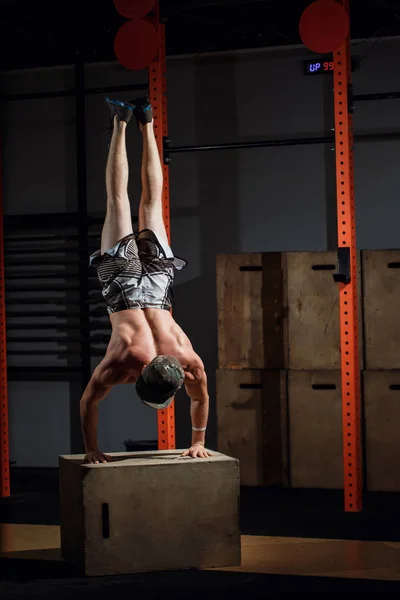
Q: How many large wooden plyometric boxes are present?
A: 7